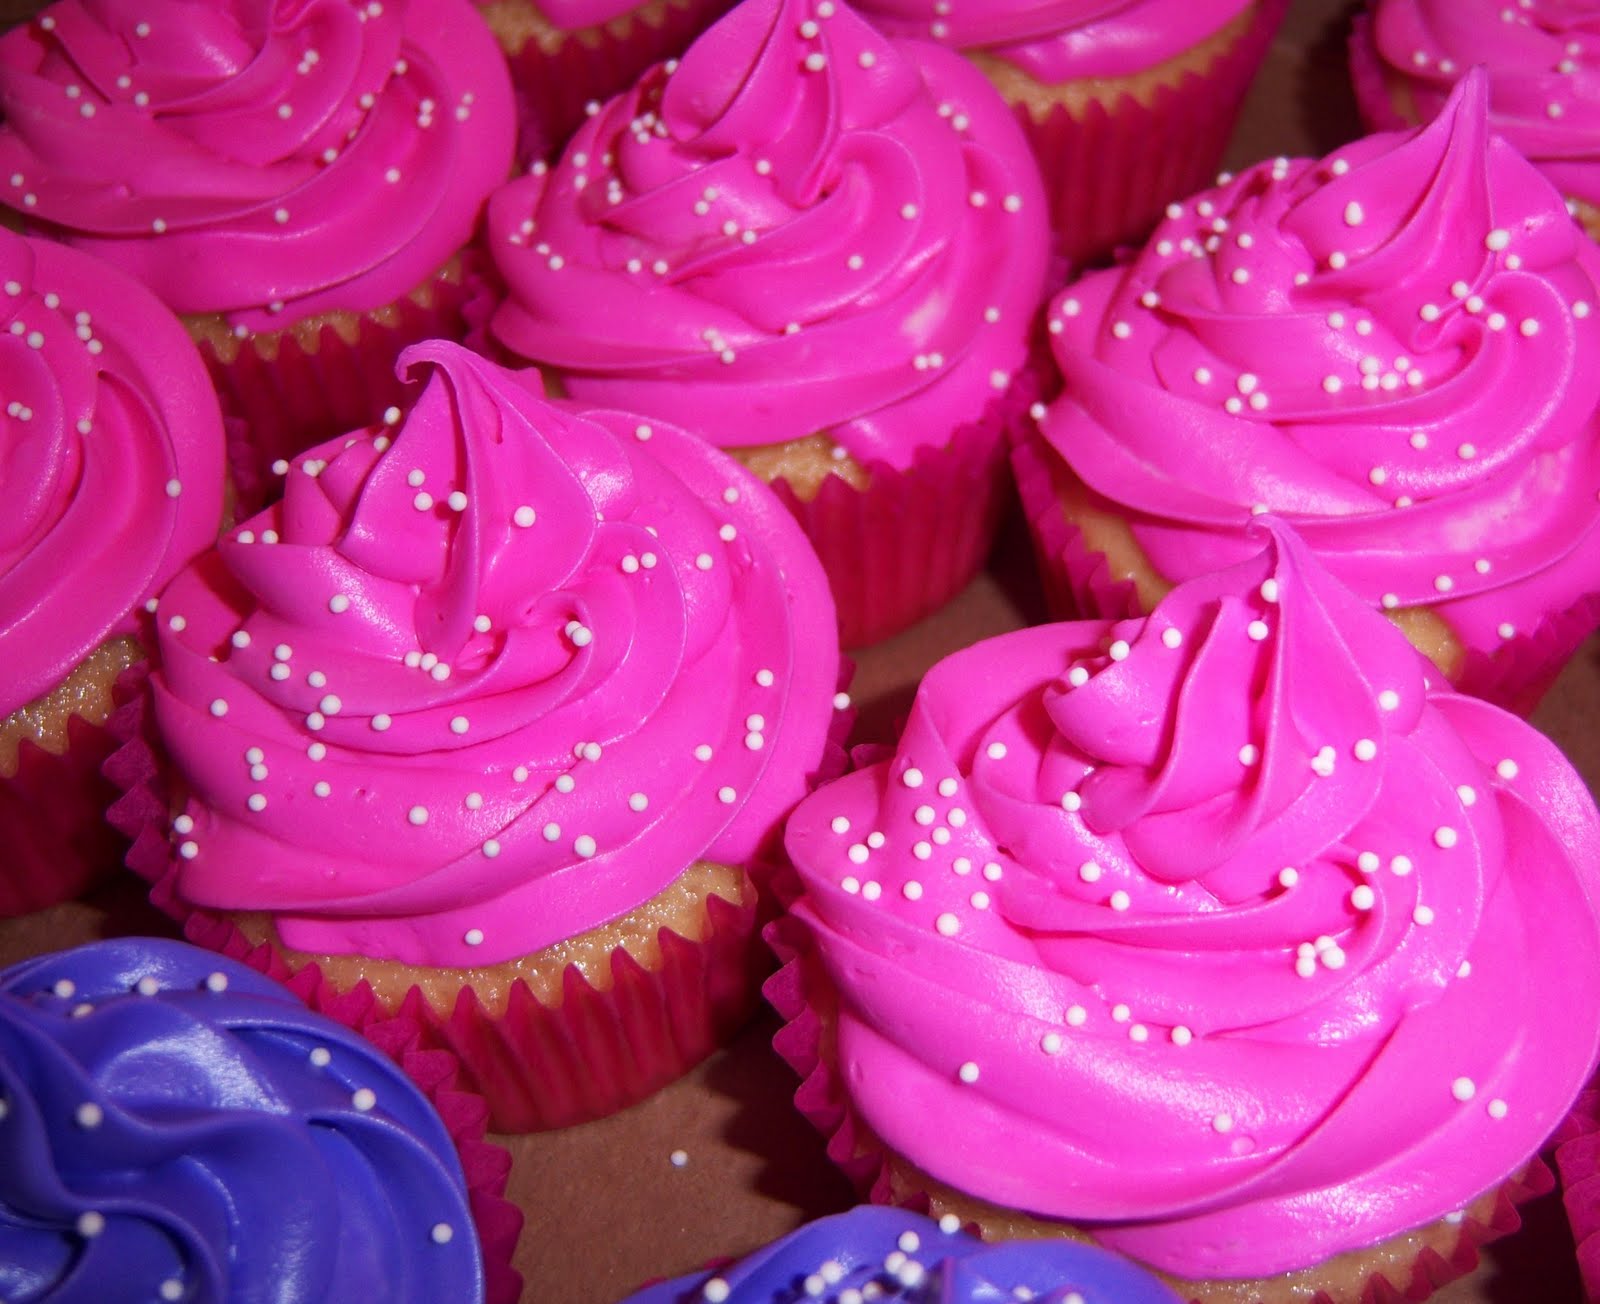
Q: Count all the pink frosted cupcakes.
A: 9